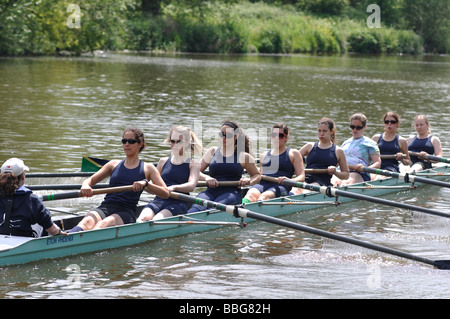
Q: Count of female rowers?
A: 8